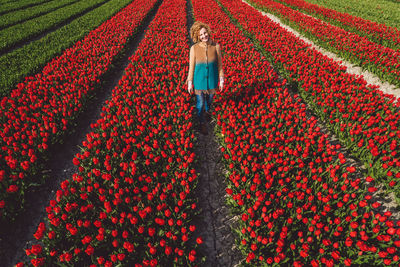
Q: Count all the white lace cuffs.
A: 2